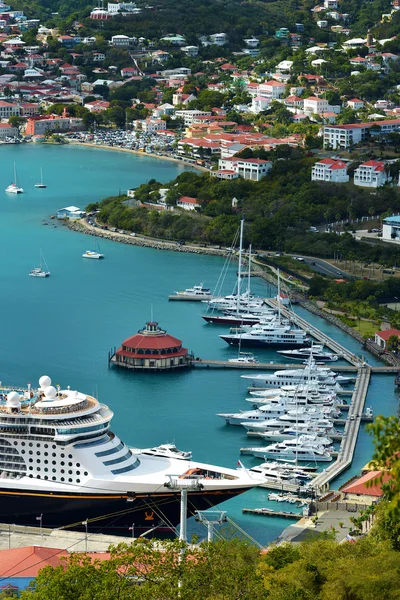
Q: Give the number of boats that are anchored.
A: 4